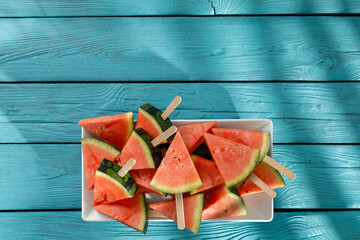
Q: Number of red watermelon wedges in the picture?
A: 15